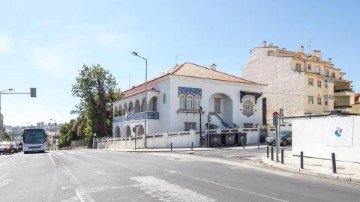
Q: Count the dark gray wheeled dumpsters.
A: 3